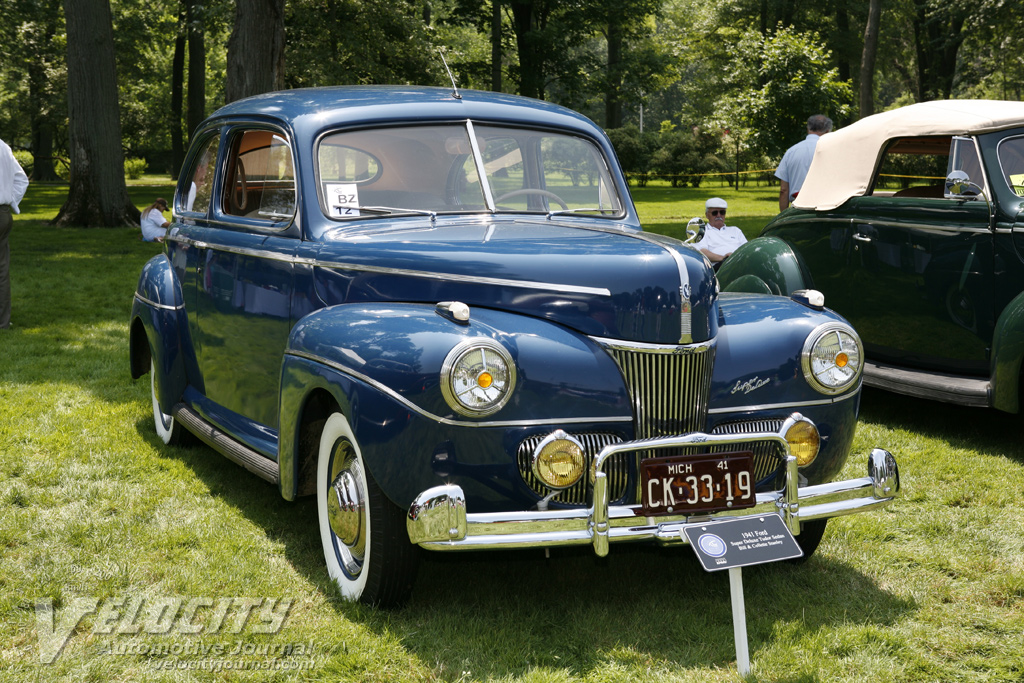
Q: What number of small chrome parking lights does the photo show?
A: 2